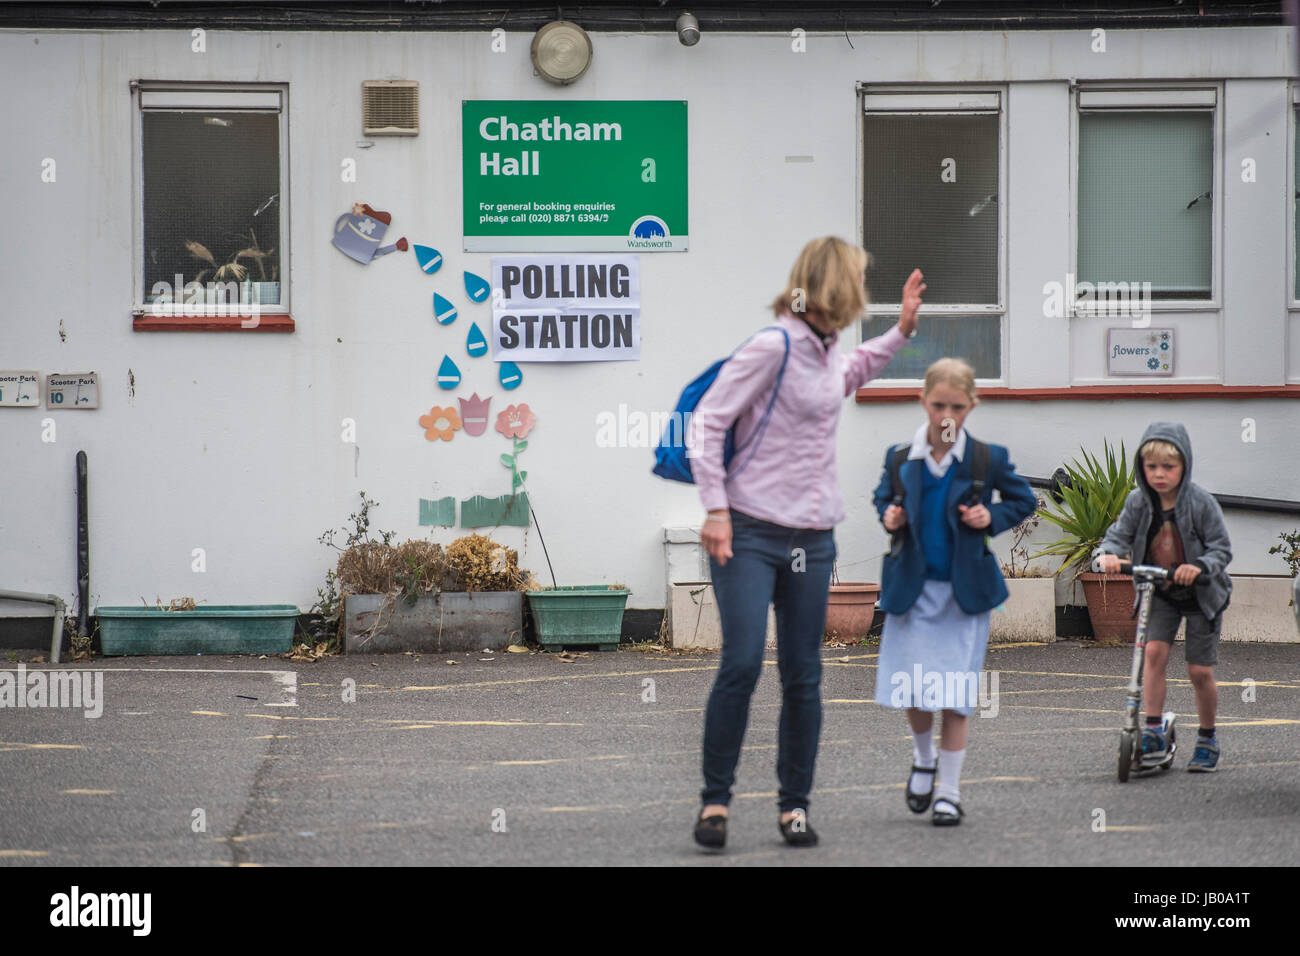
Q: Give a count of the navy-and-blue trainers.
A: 2